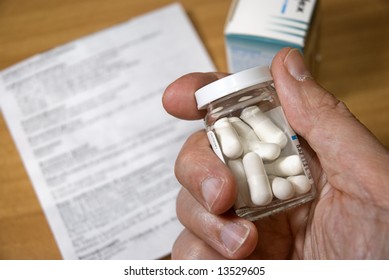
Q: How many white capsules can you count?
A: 9